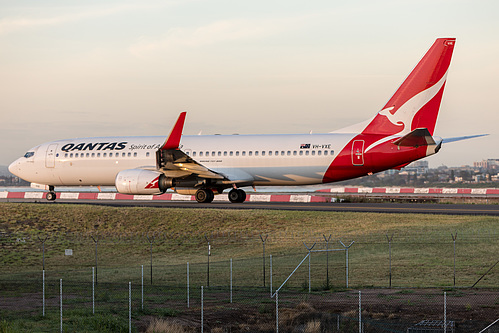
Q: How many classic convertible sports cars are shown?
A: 0